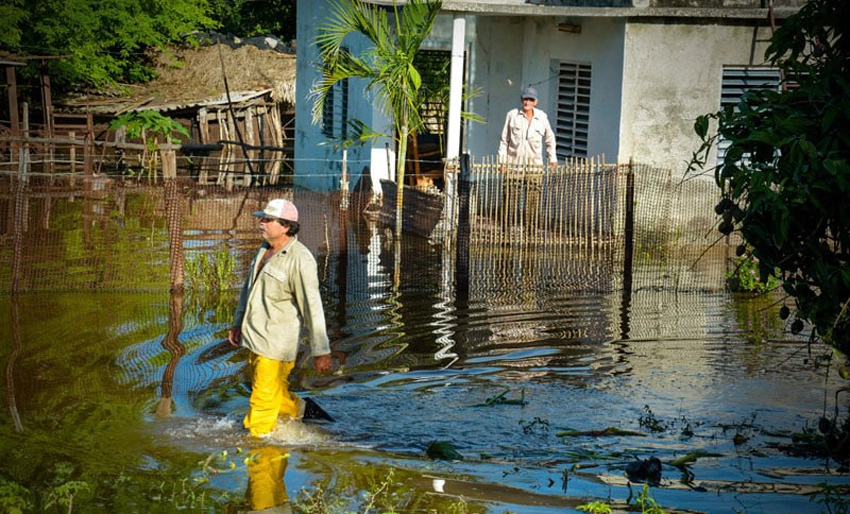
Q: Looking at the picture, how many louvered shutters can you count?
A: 3